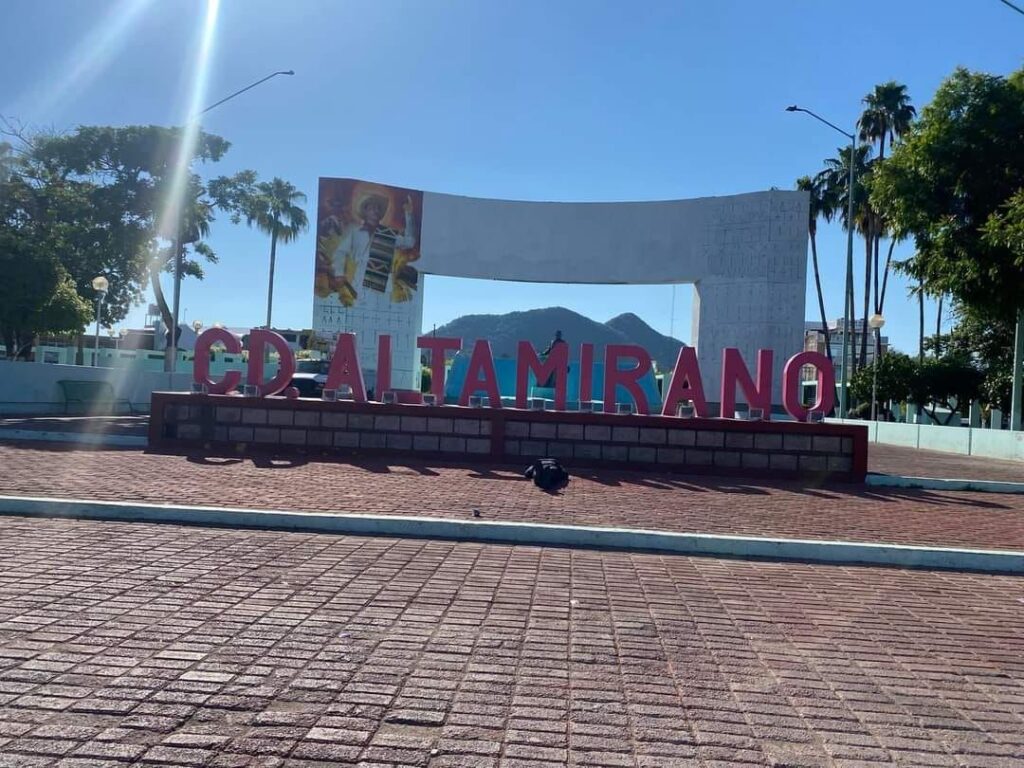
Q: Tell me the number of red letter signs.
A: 12